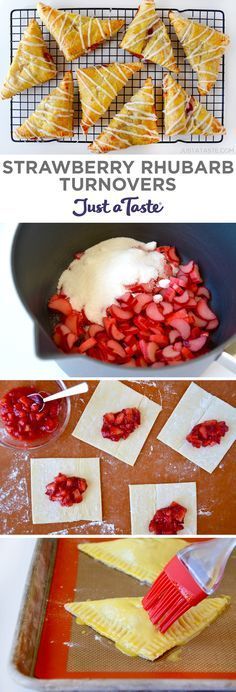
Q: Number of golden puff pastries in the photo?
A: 8